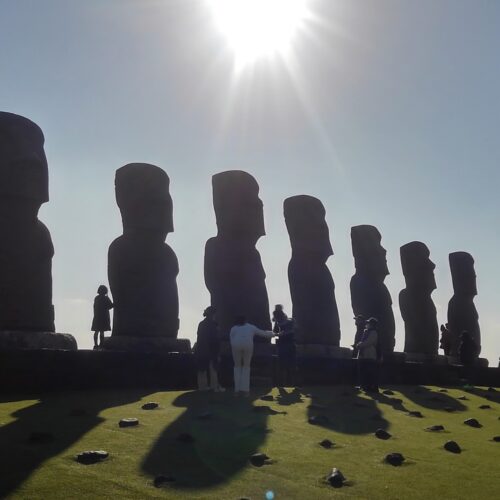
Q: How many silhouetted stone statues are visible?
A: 7